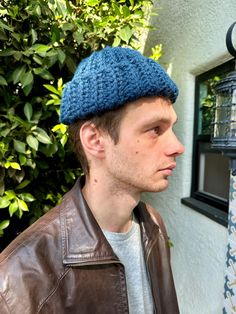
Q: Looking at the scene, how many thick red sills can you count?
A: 0